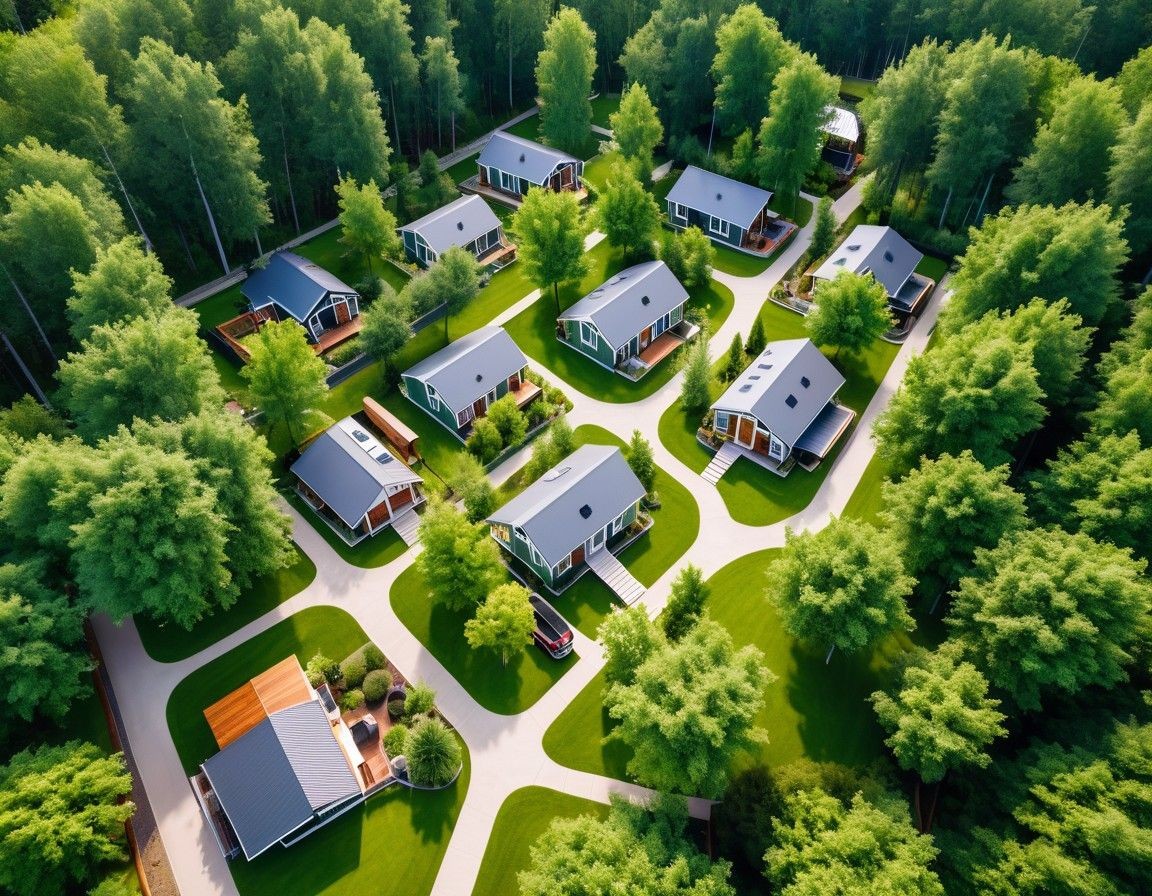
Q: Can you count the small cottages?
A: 12